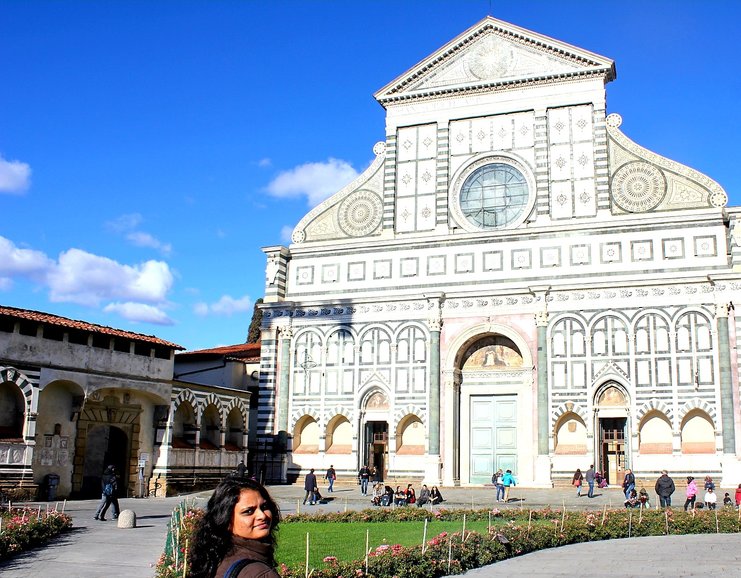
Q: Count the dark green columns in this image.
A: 4